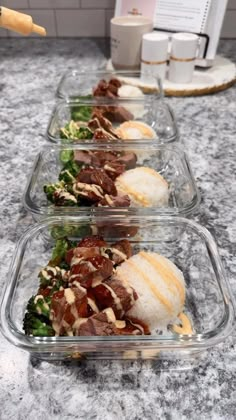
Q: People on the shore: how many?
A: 0